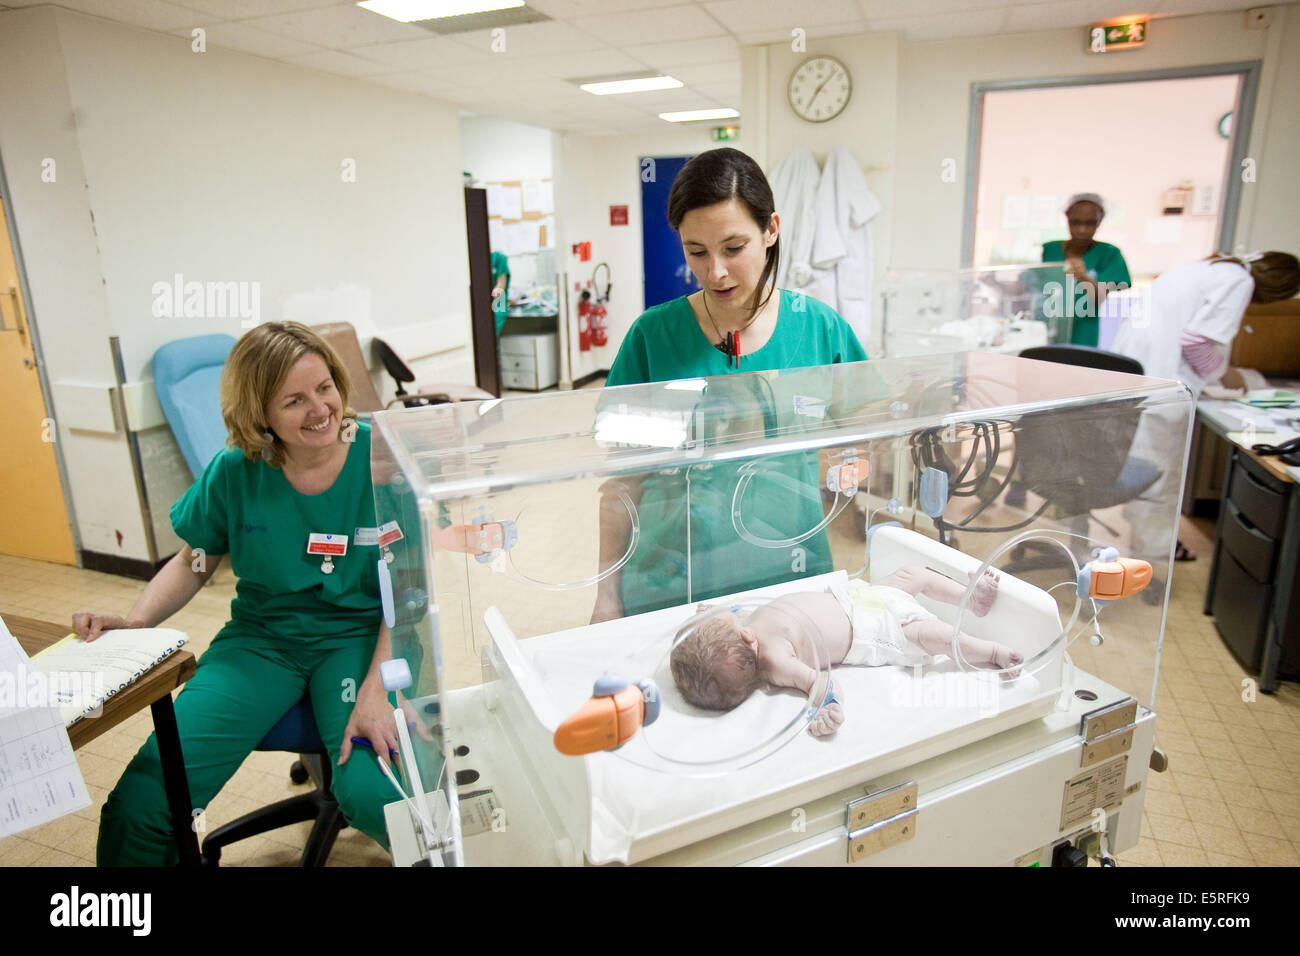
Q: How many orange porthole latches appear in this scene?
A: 4